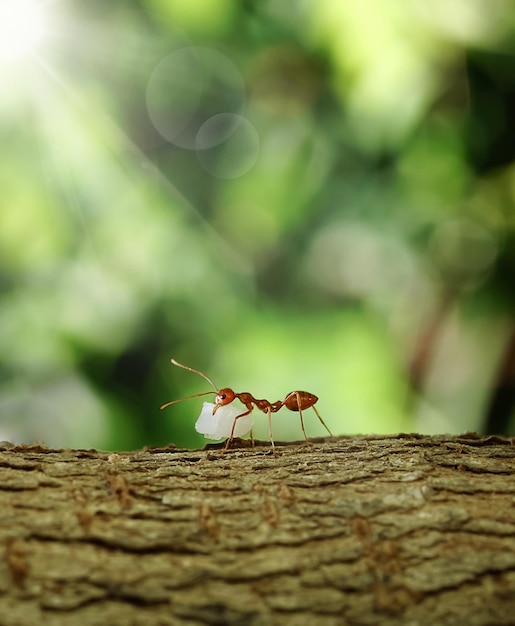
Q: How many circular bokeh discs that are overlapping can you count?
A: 2